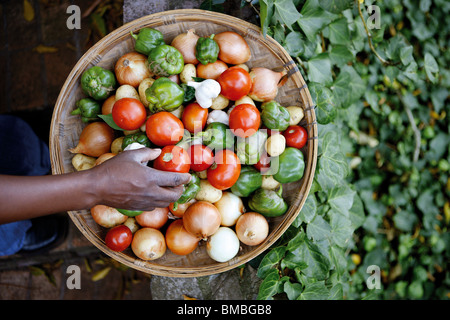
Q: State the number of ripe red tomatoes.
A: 11